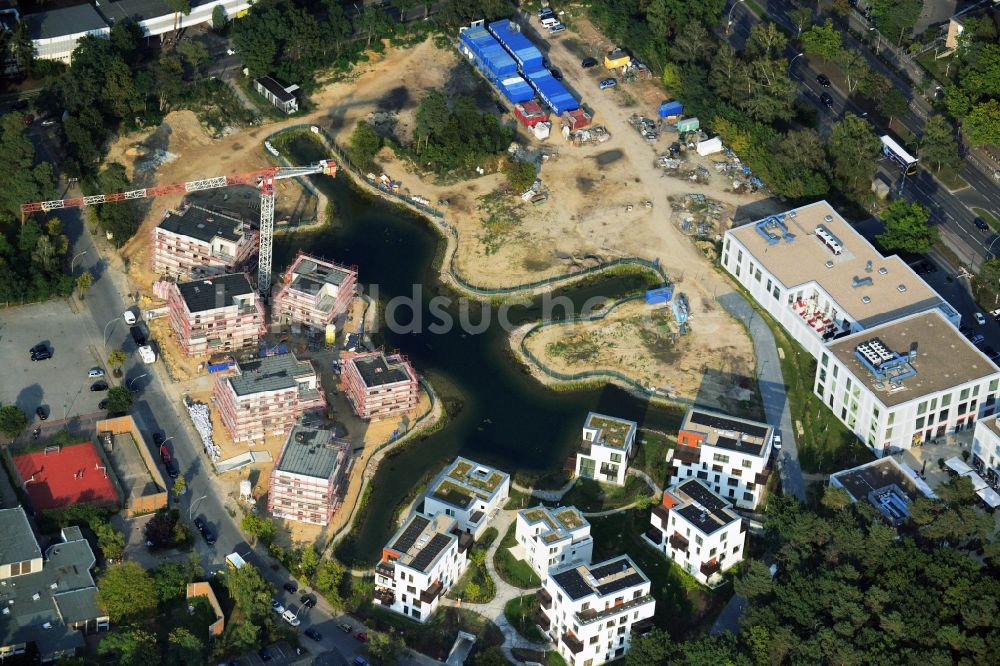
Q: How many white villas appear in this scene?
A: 7